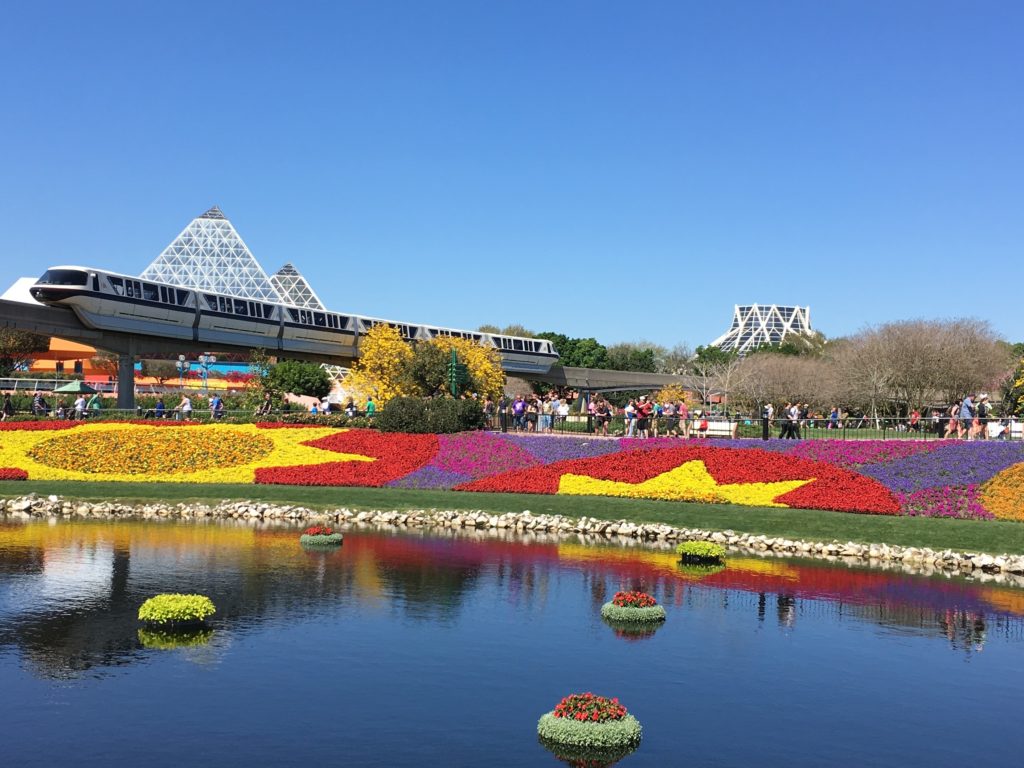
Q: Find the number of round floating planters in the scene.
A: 5